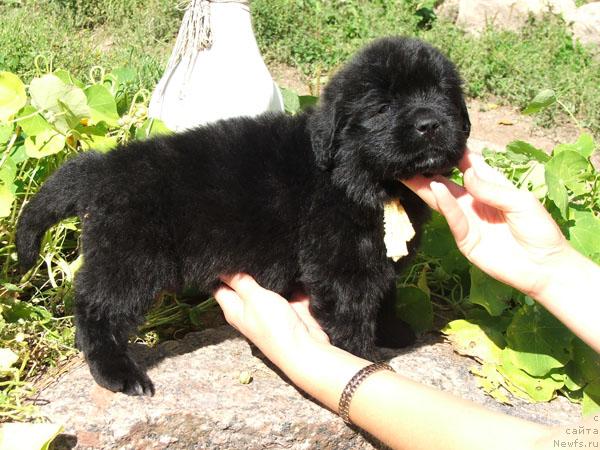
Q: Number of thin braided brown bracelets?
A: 1